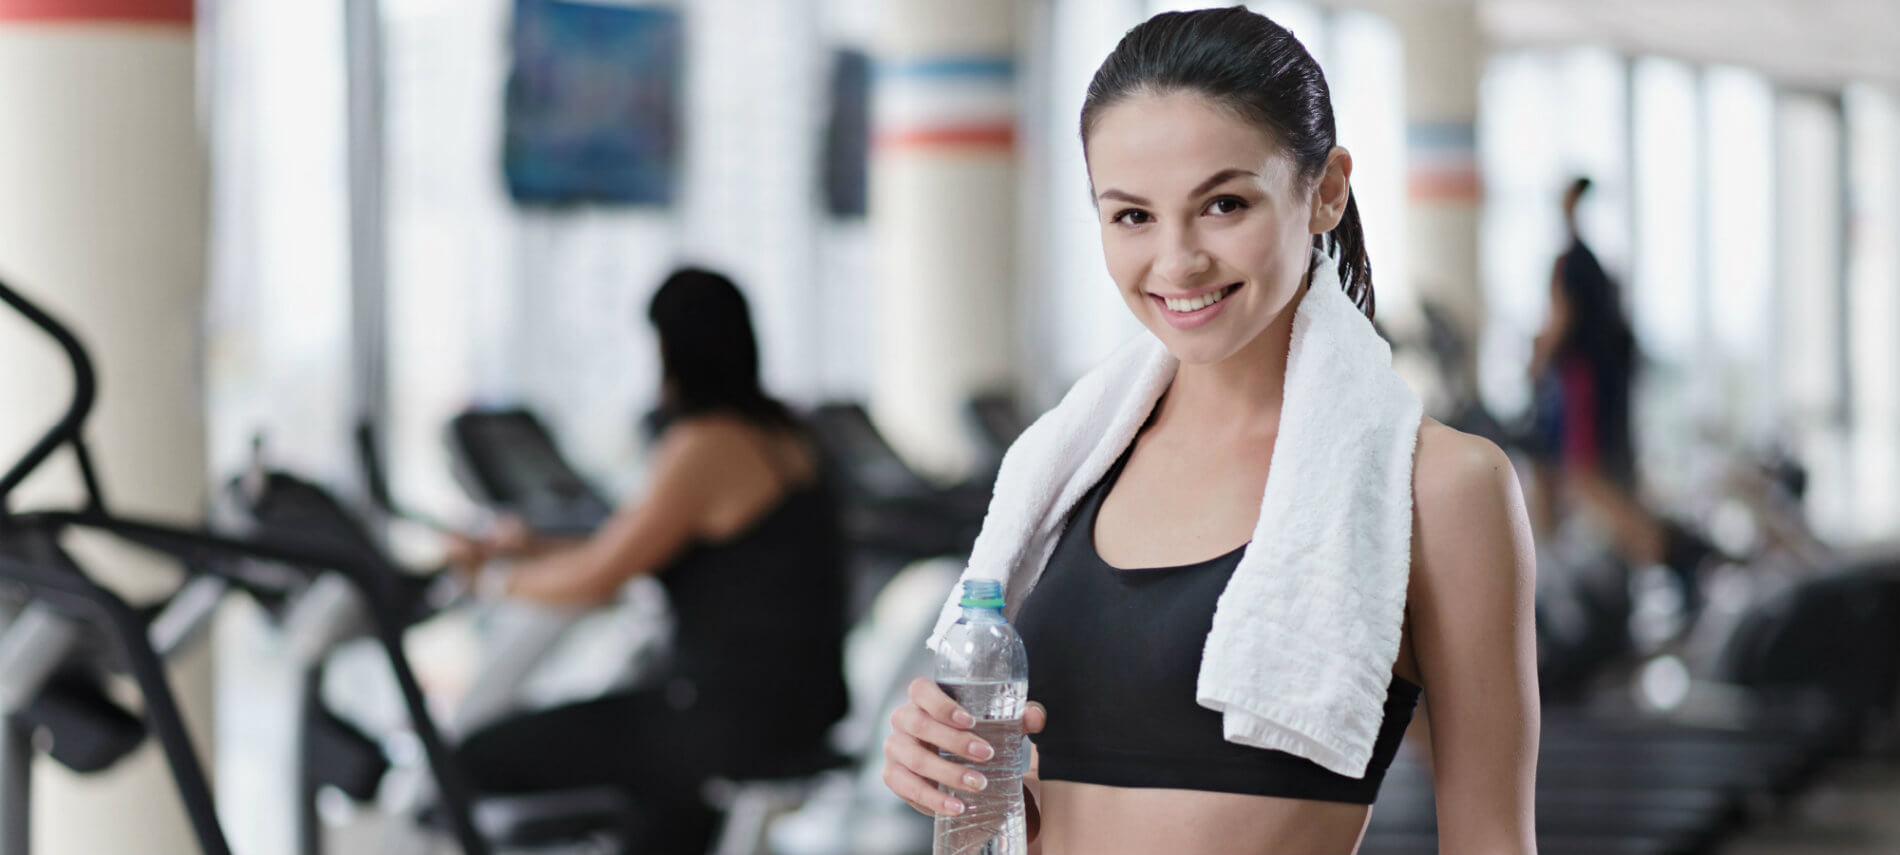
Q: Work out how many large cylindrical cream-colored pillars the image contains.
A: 3